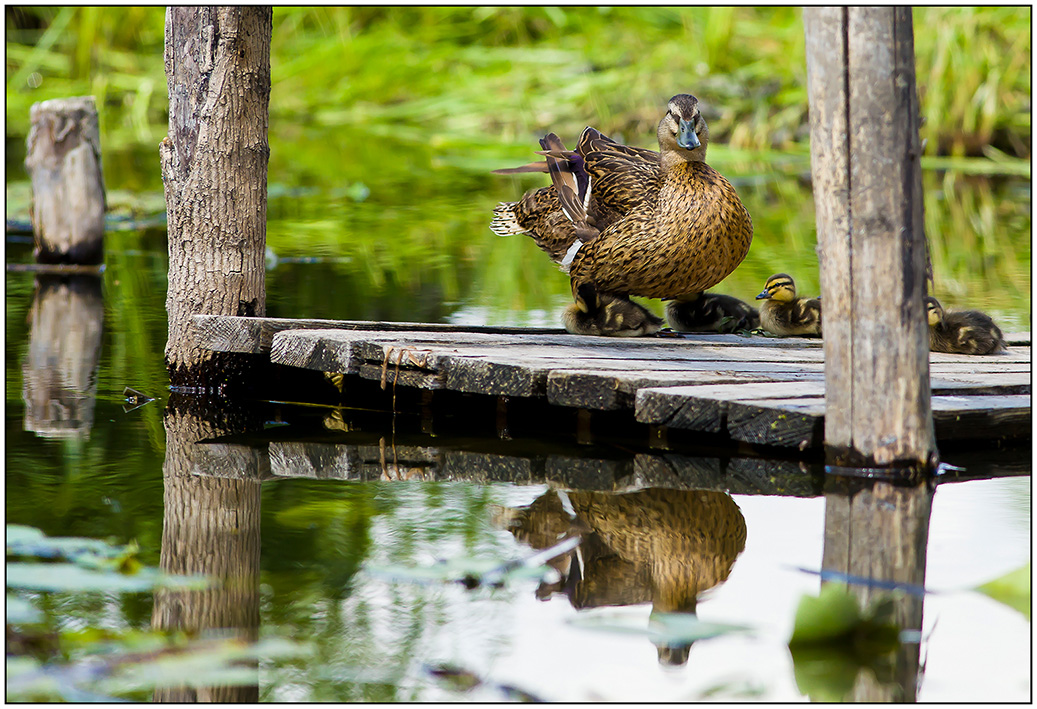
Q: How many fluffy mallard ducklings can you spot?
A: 4